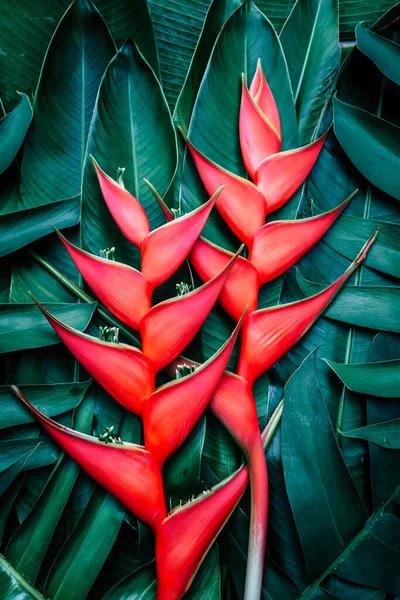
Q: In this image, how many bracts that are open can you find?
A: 14